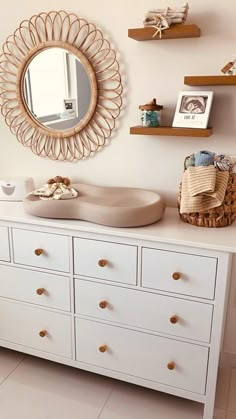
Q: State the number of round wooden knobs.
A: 9